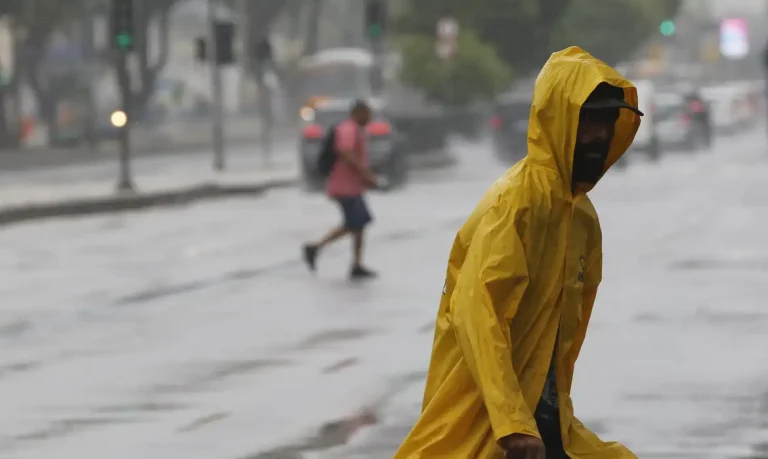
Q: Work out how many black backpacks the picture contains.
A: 1